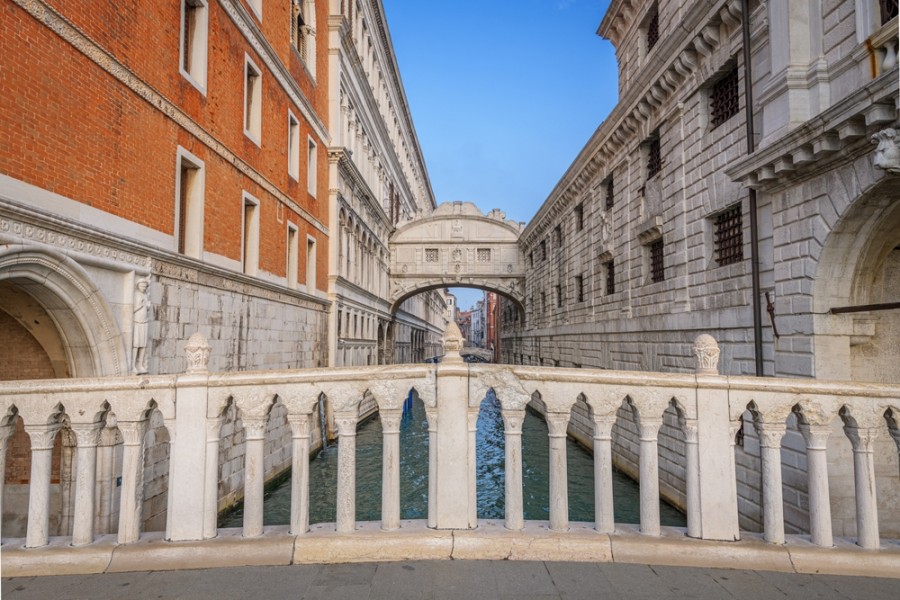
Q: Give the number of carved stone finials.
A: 3